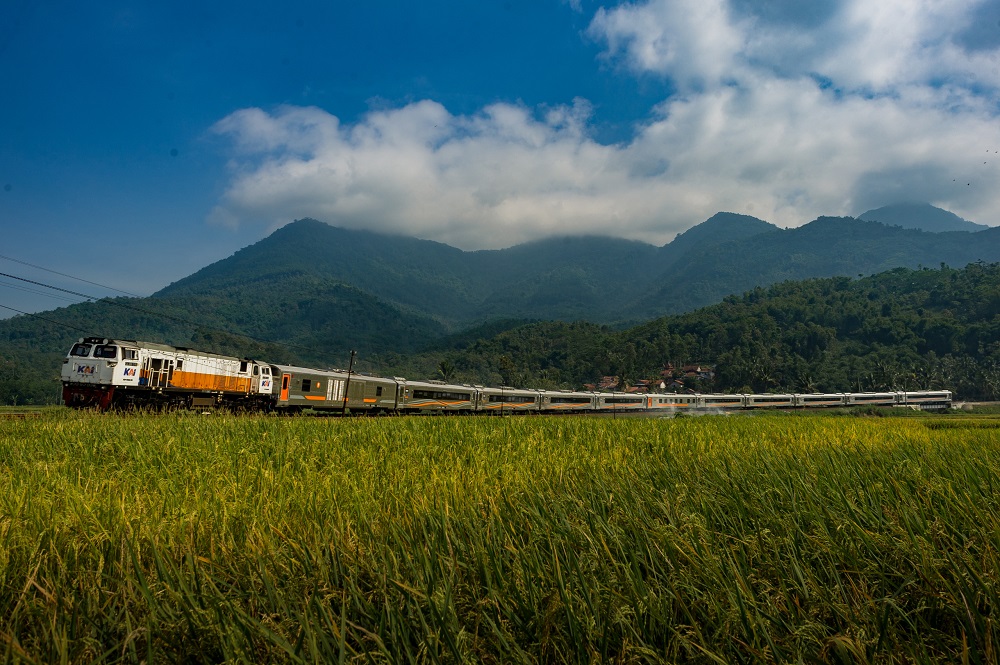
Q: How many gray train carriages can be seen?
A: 11